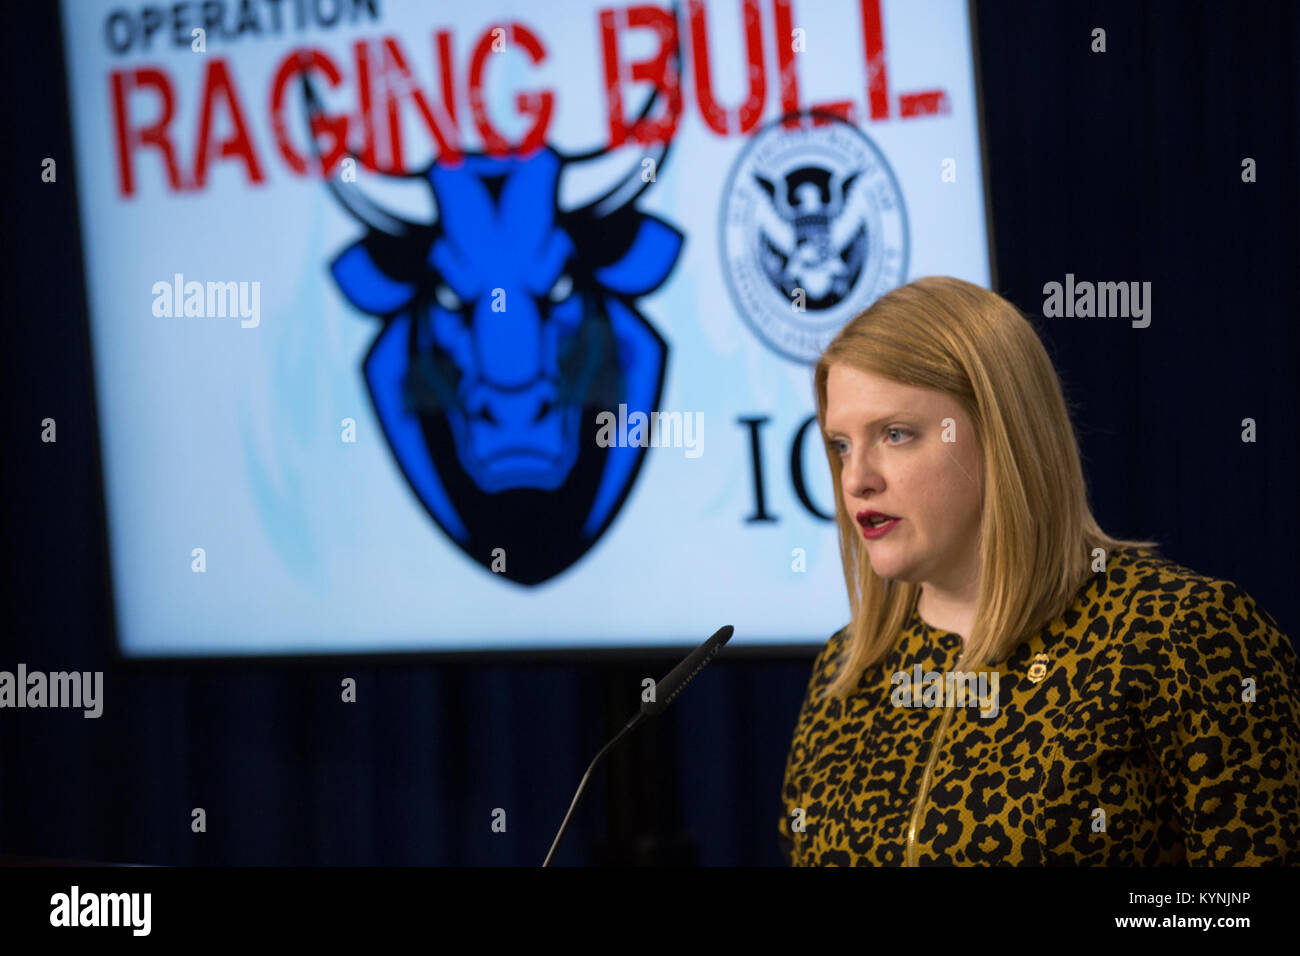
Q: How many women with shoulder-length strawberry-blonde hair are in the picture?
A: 1